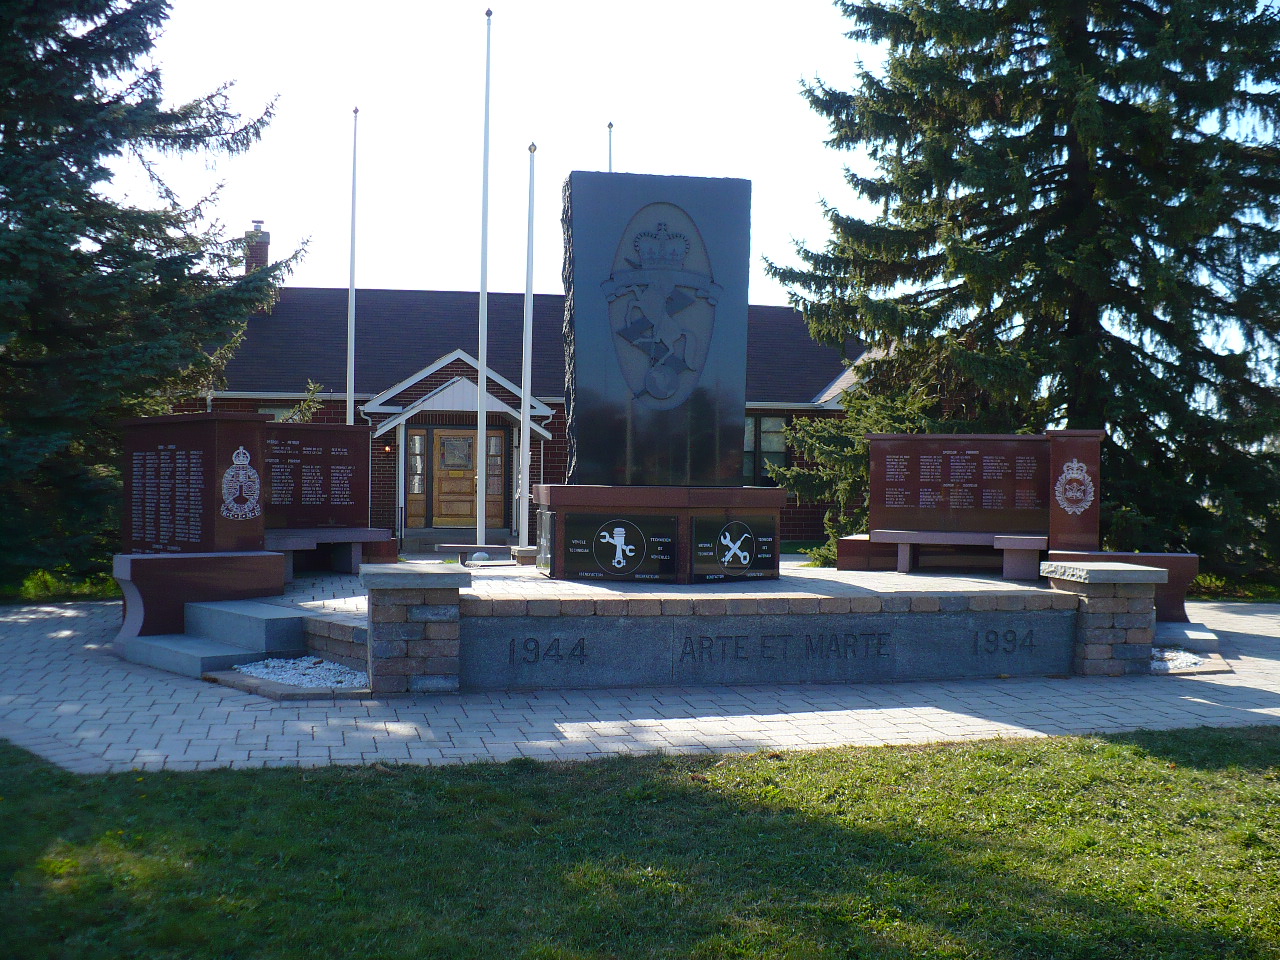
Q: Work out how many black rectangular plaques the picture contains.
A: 2